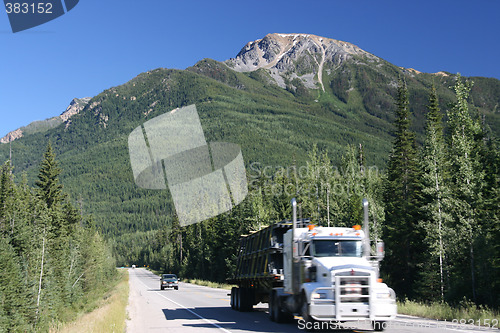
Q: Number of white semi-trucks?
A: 1